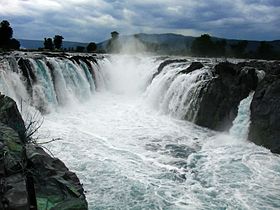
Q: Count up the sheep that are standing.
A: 0